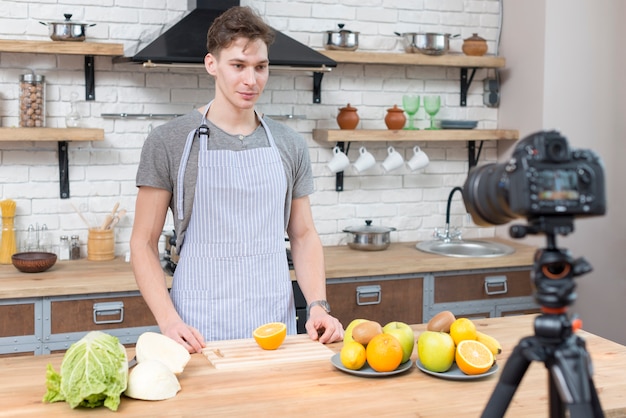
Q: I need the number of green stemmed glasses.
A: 2